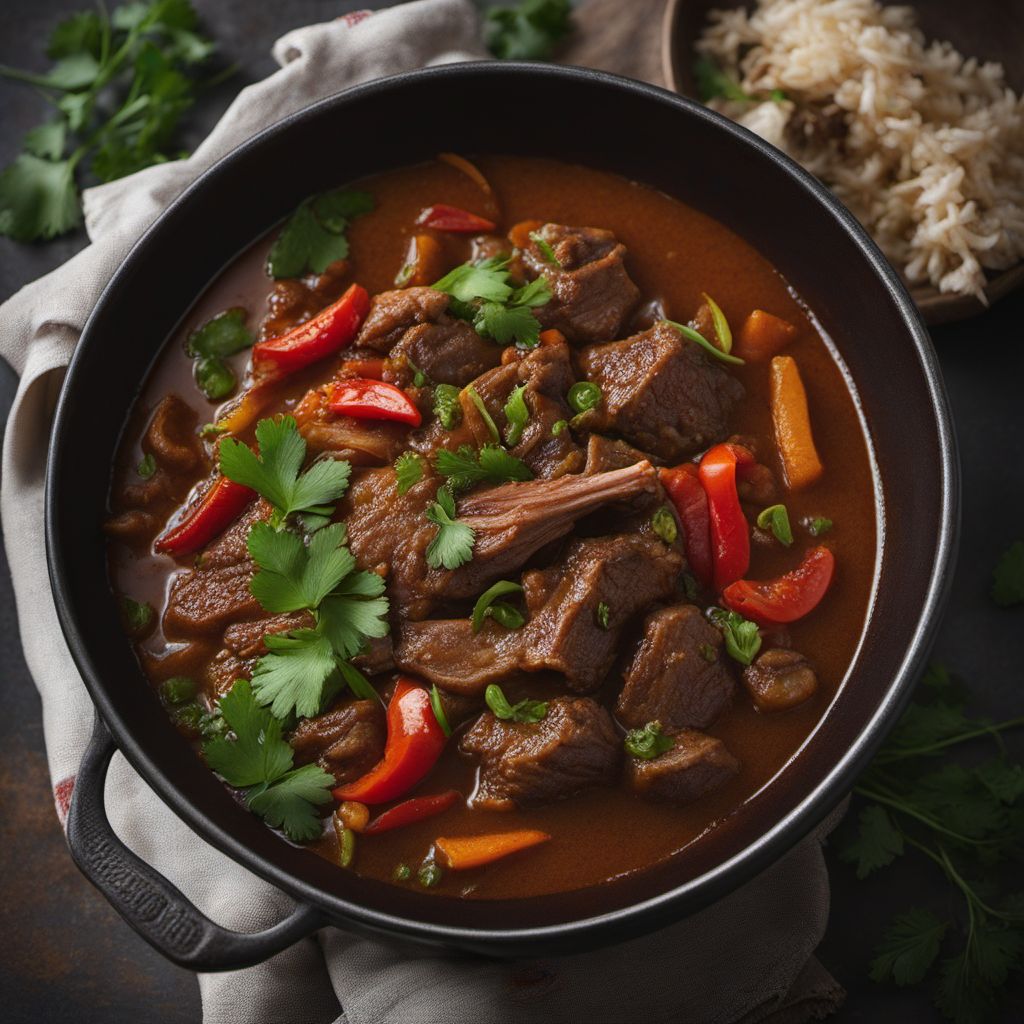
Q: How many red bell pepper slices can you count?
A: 9